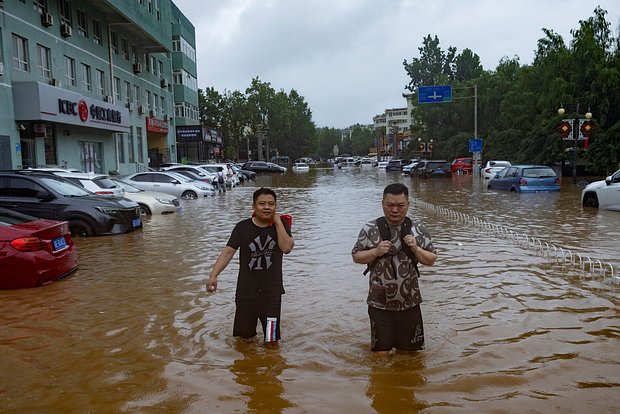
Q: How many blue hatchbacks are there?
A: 1